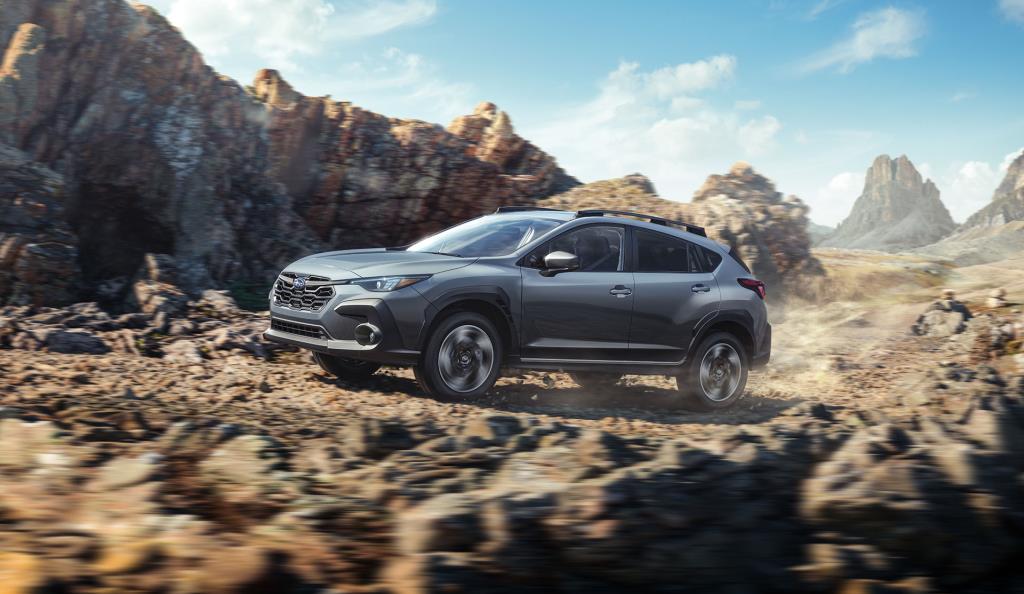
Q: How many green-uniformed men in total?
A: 0